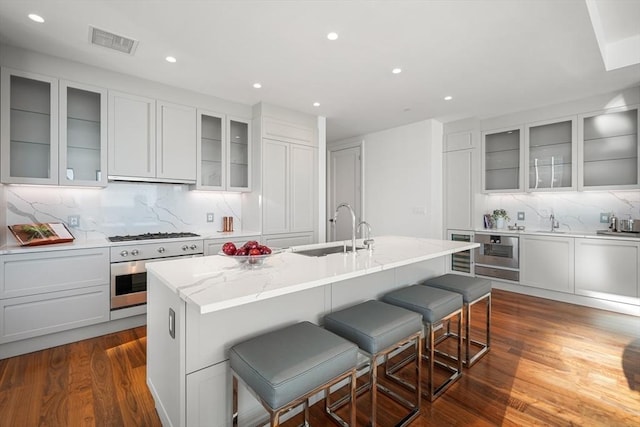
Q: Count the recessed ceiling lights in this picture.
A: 7